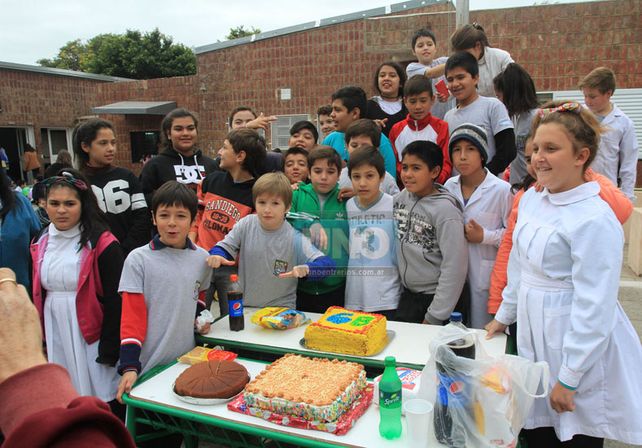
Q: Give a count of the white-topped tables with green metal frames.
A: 2